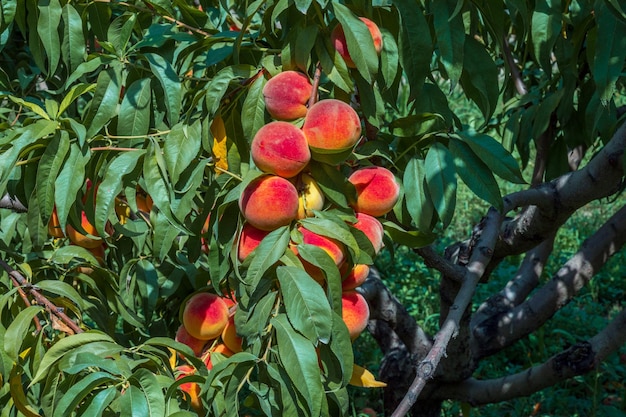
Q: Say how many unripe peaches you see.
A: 1